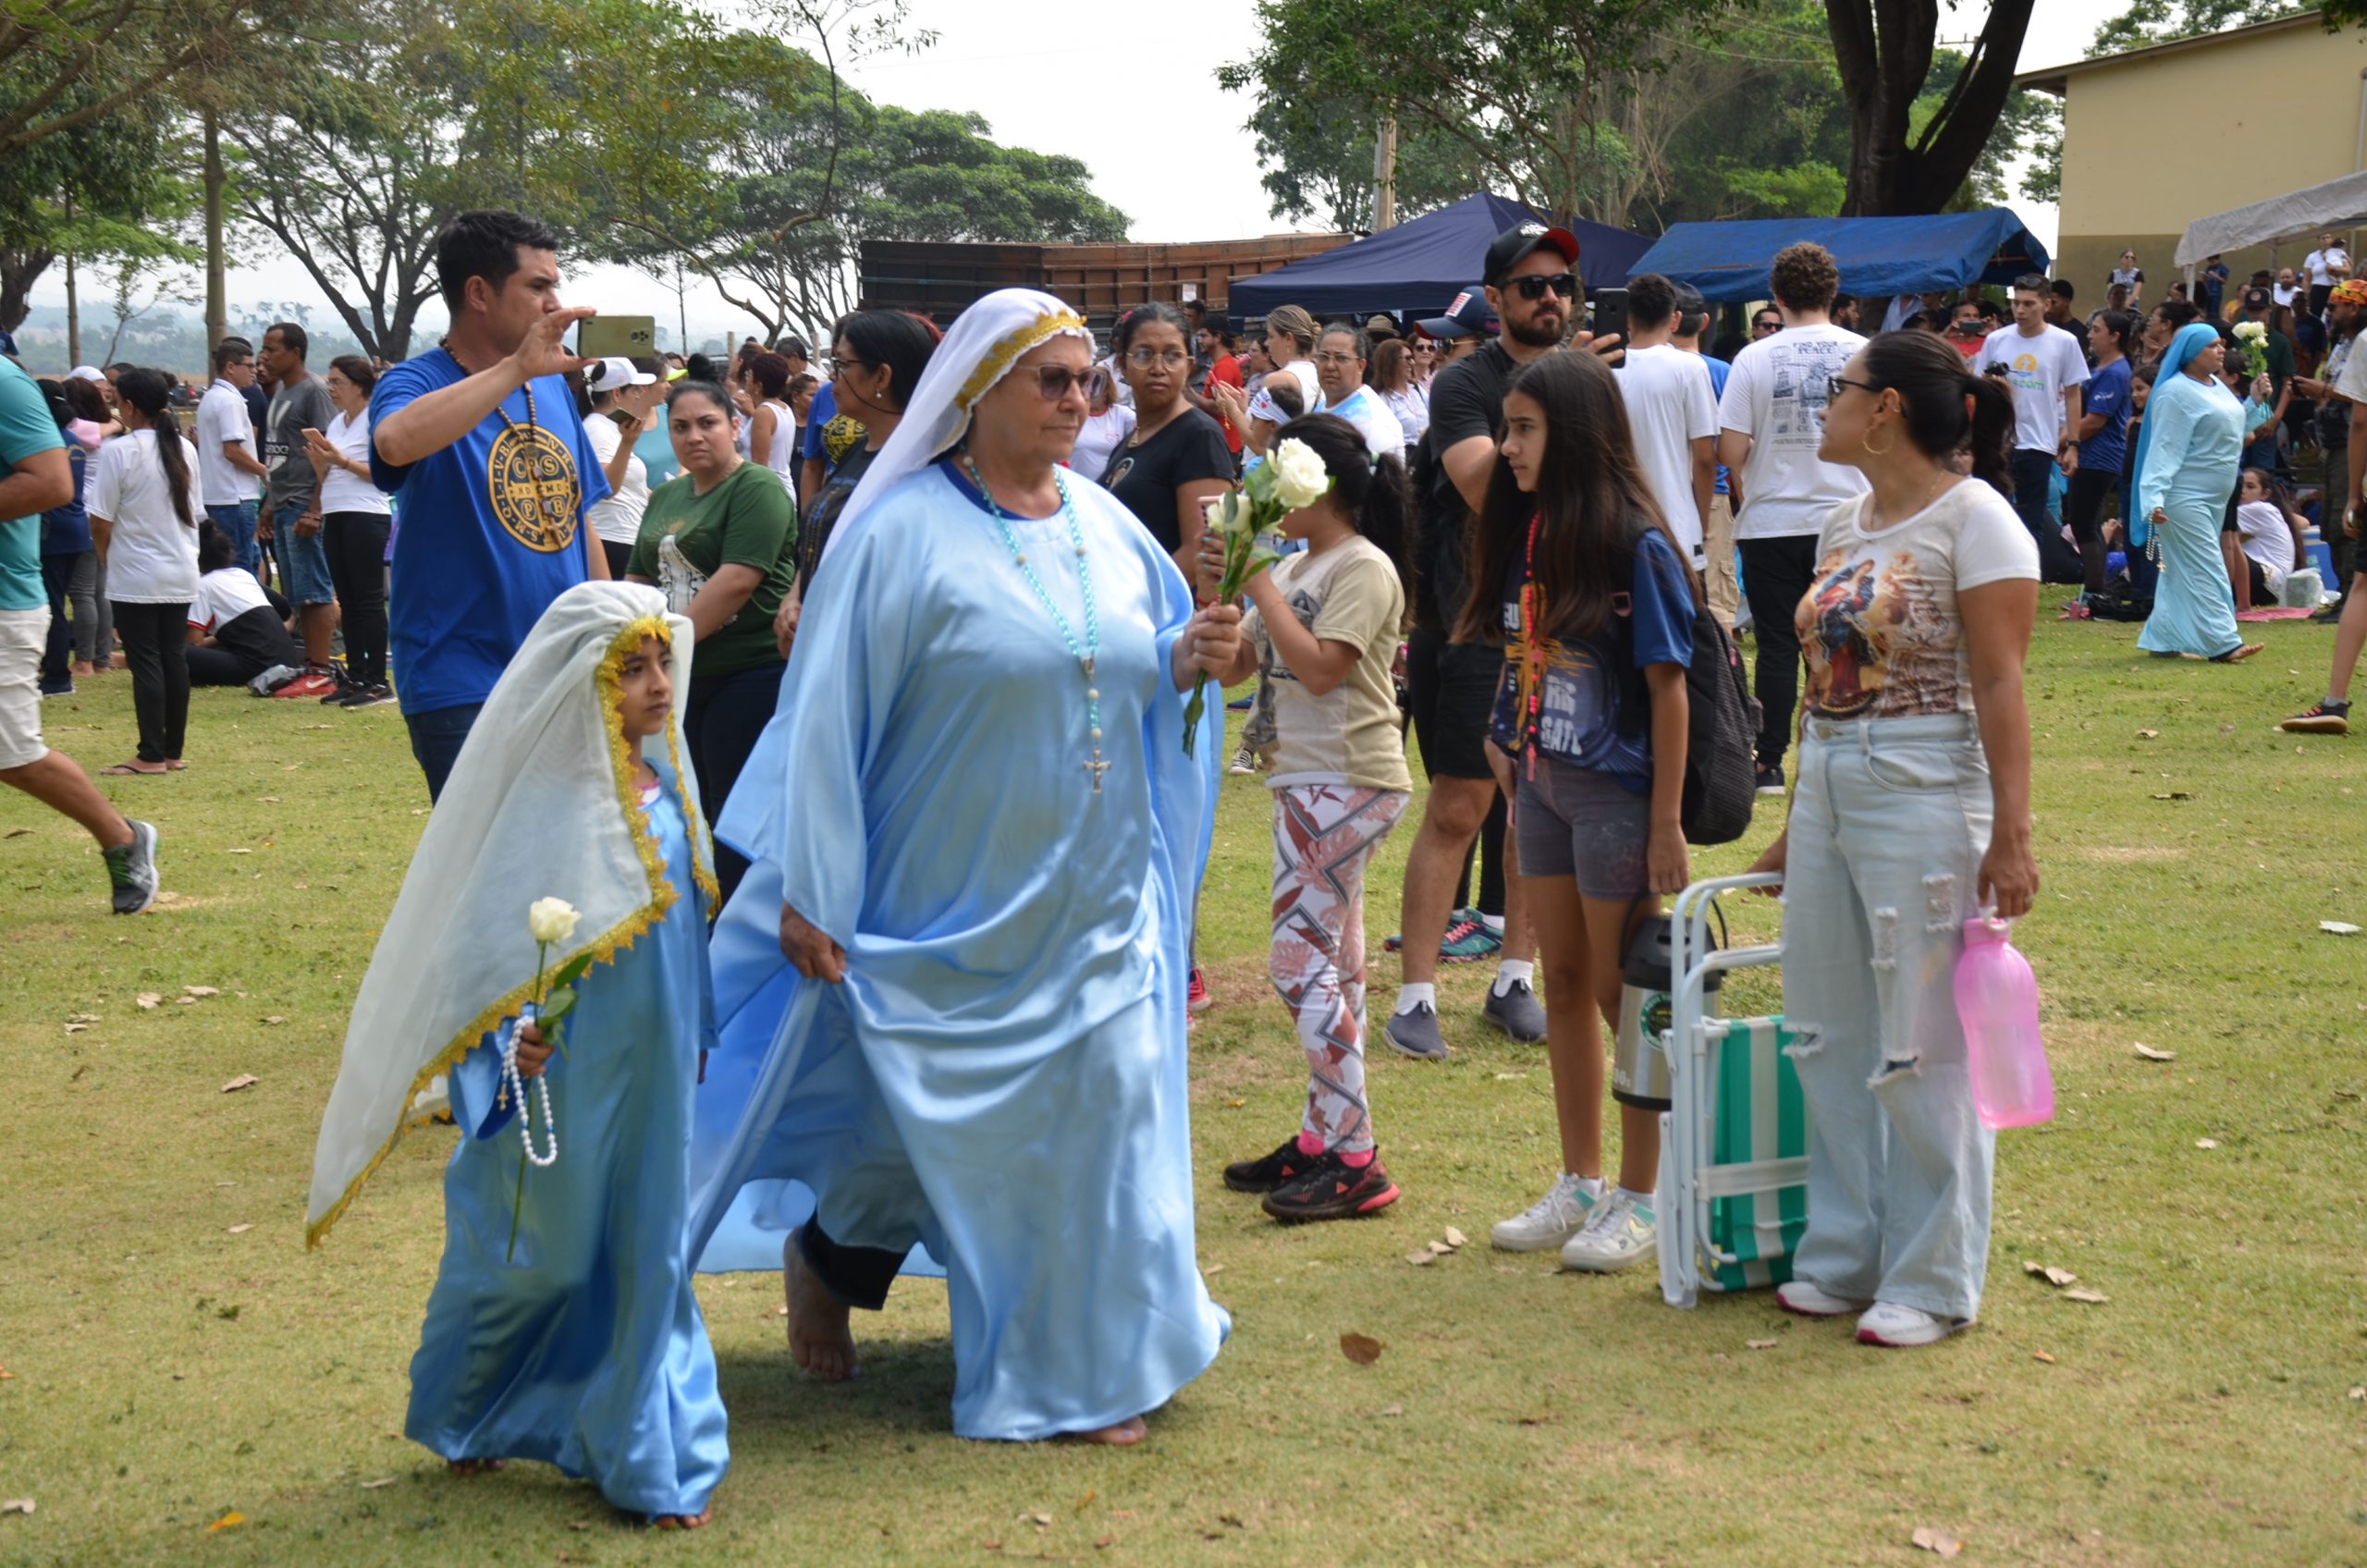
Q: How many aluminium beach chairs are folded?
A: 1